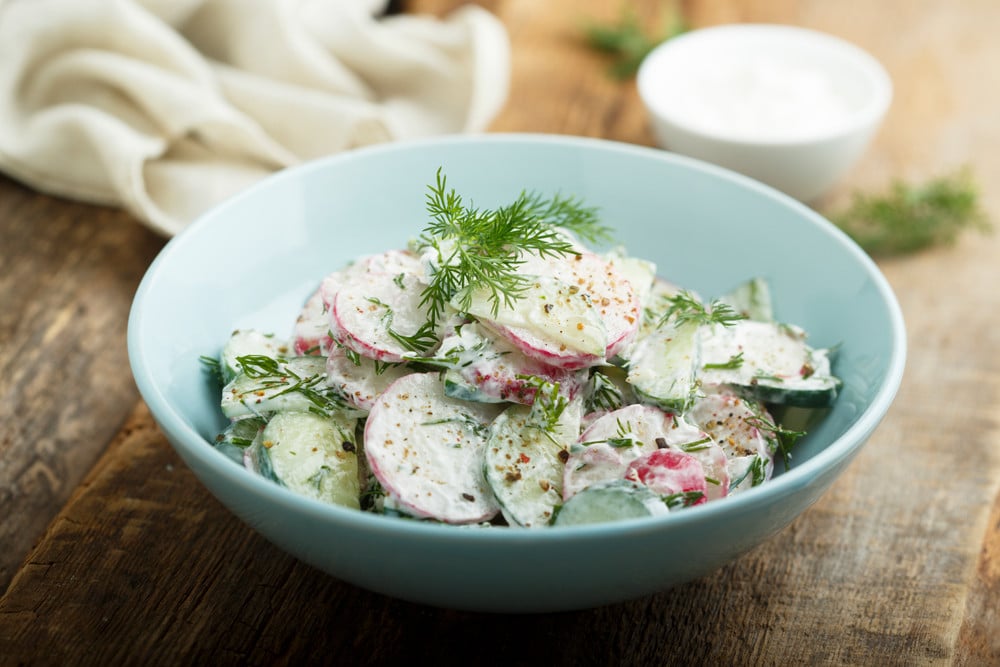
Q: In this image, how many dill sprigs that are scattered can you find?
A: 2